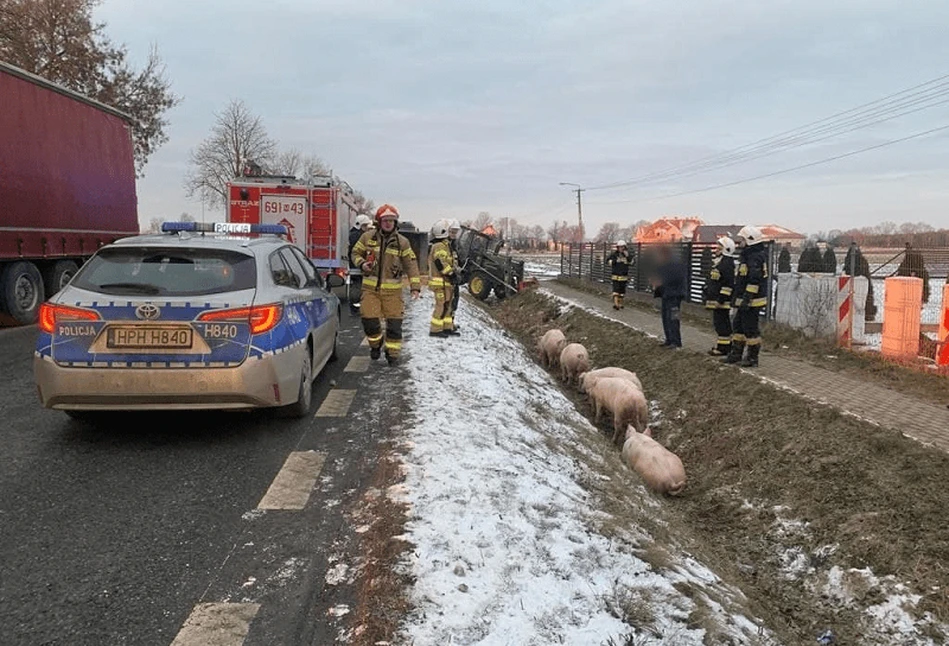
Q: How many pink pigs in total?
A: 5